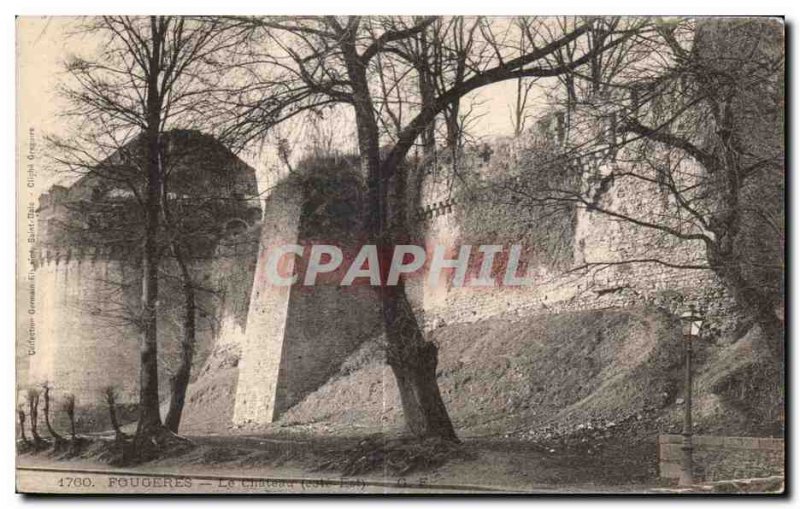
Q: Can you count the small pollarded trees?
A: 5